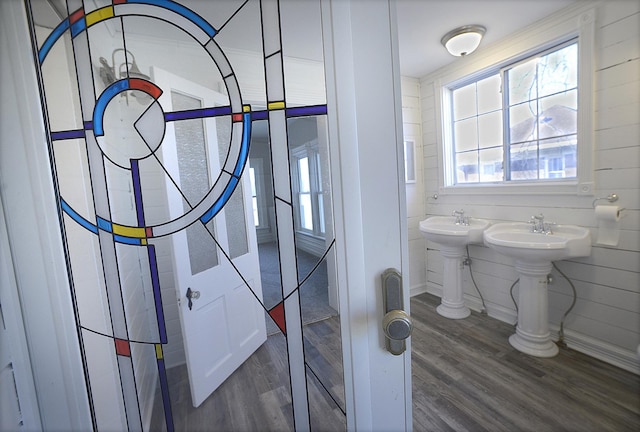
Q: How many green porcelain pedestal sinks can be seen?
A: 0